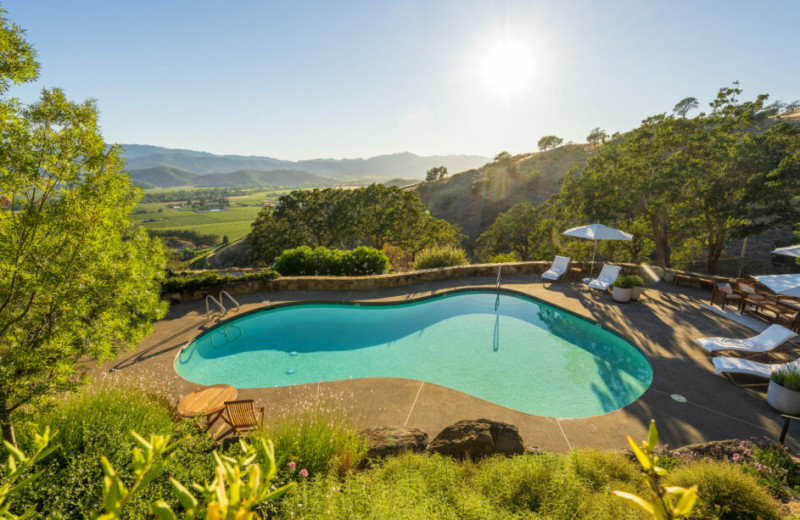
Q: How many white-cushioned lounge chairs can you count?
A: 4